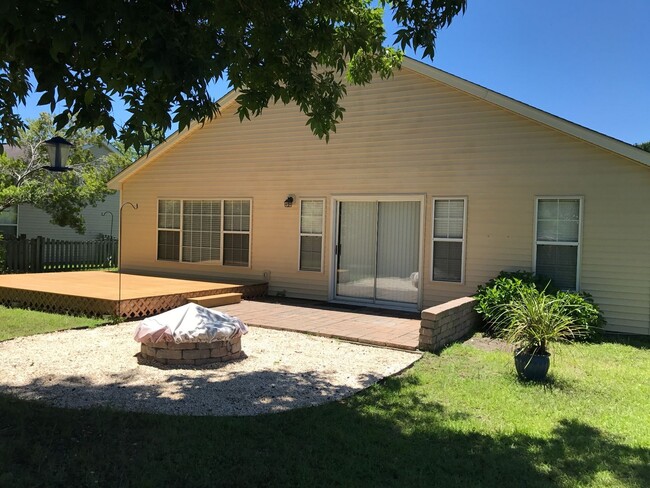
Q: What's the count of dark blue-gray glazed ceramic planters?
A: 1